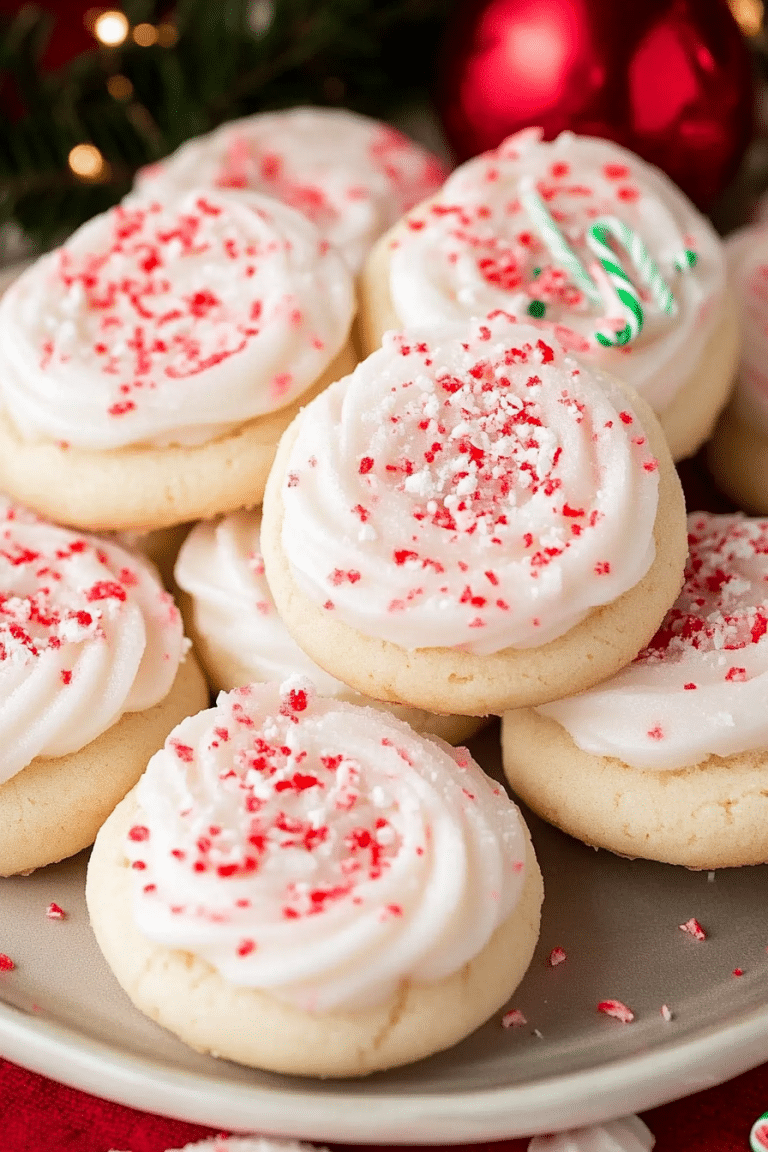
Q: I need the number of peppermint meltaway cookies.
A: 9